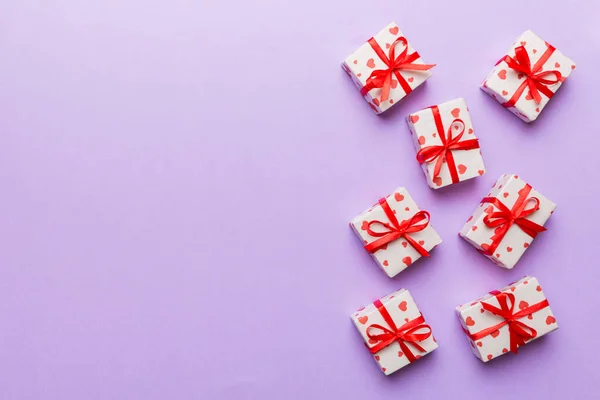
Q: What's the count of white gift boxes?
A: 7